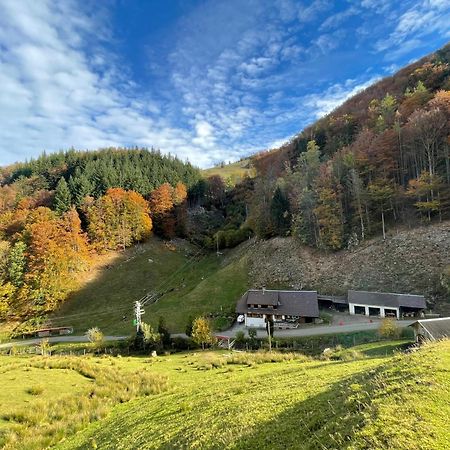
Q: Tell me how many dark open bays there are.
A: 3